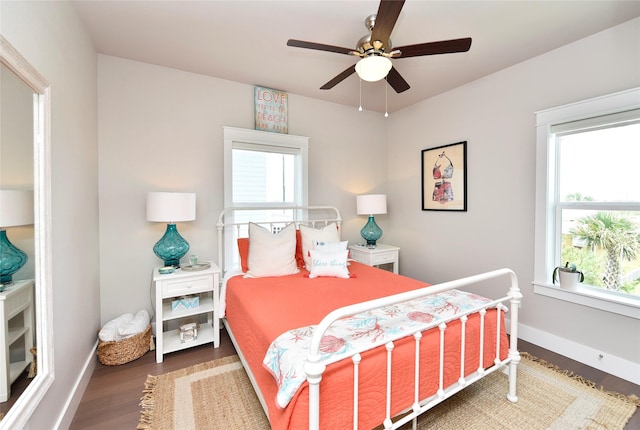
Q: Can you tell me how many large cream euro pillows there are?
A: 2